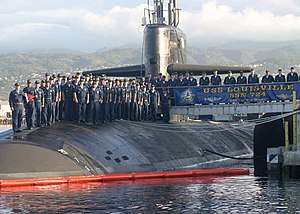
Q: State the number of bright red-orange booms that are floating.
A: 1